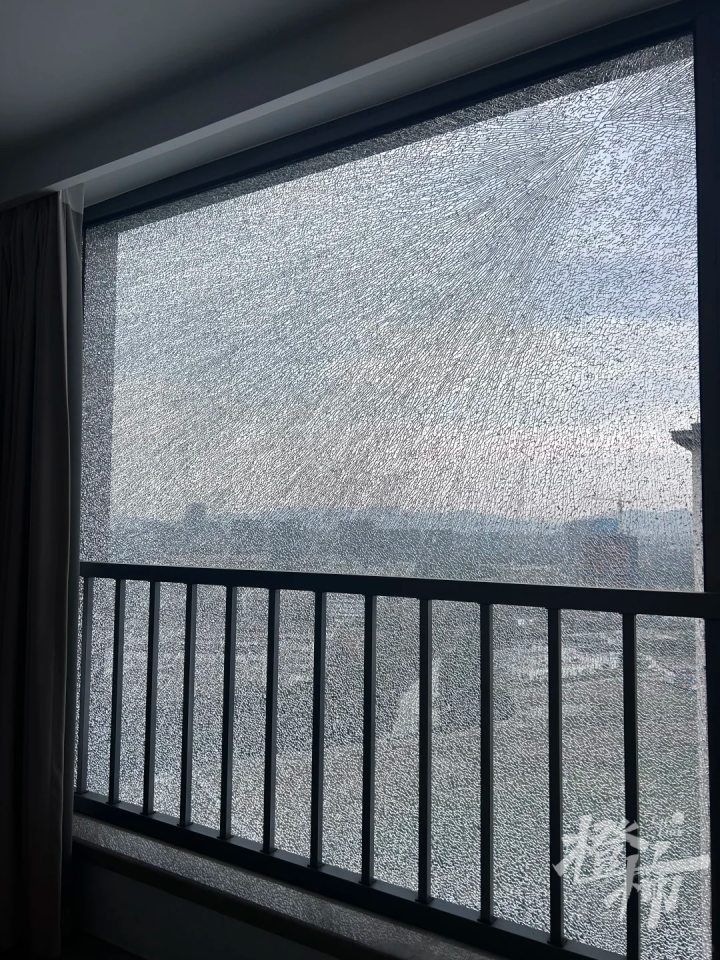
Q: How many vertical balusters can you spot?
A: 12